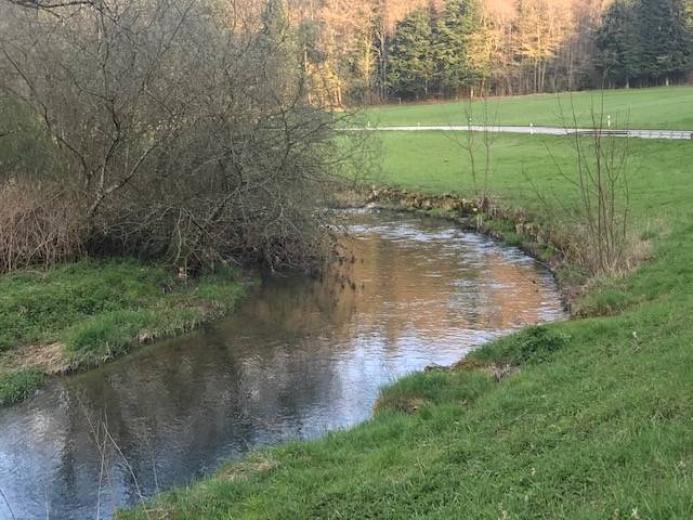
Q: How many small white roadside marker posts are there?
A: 5